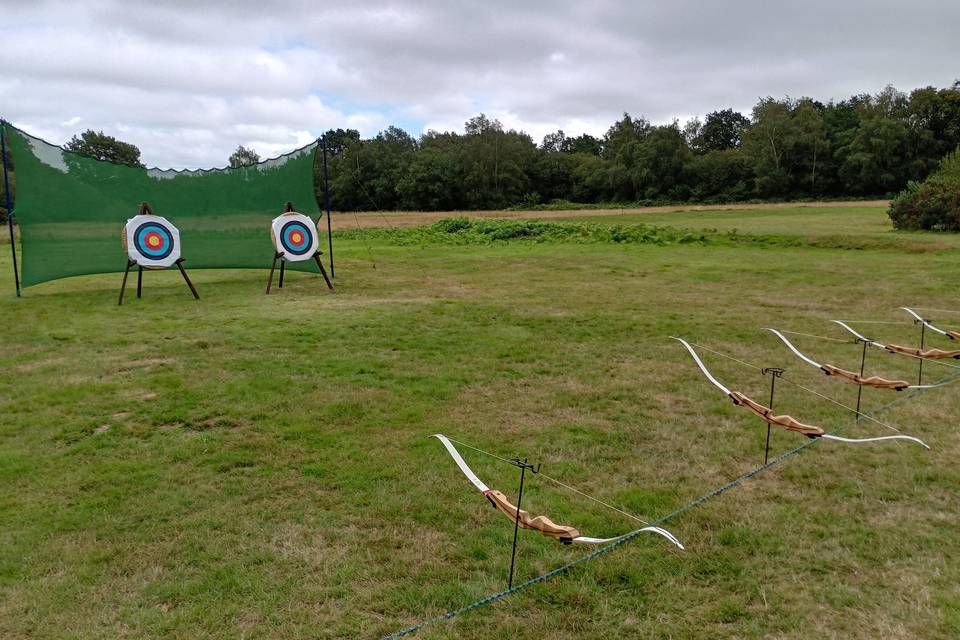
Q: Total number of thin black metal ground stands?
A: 4